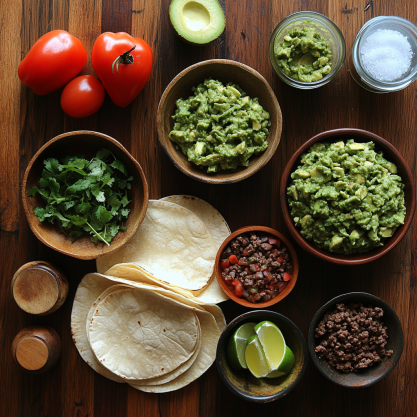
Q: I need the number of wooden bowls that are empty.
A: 0